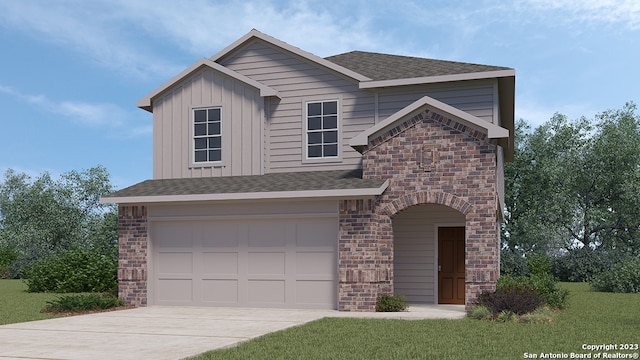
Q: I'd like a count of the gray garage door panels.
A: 12